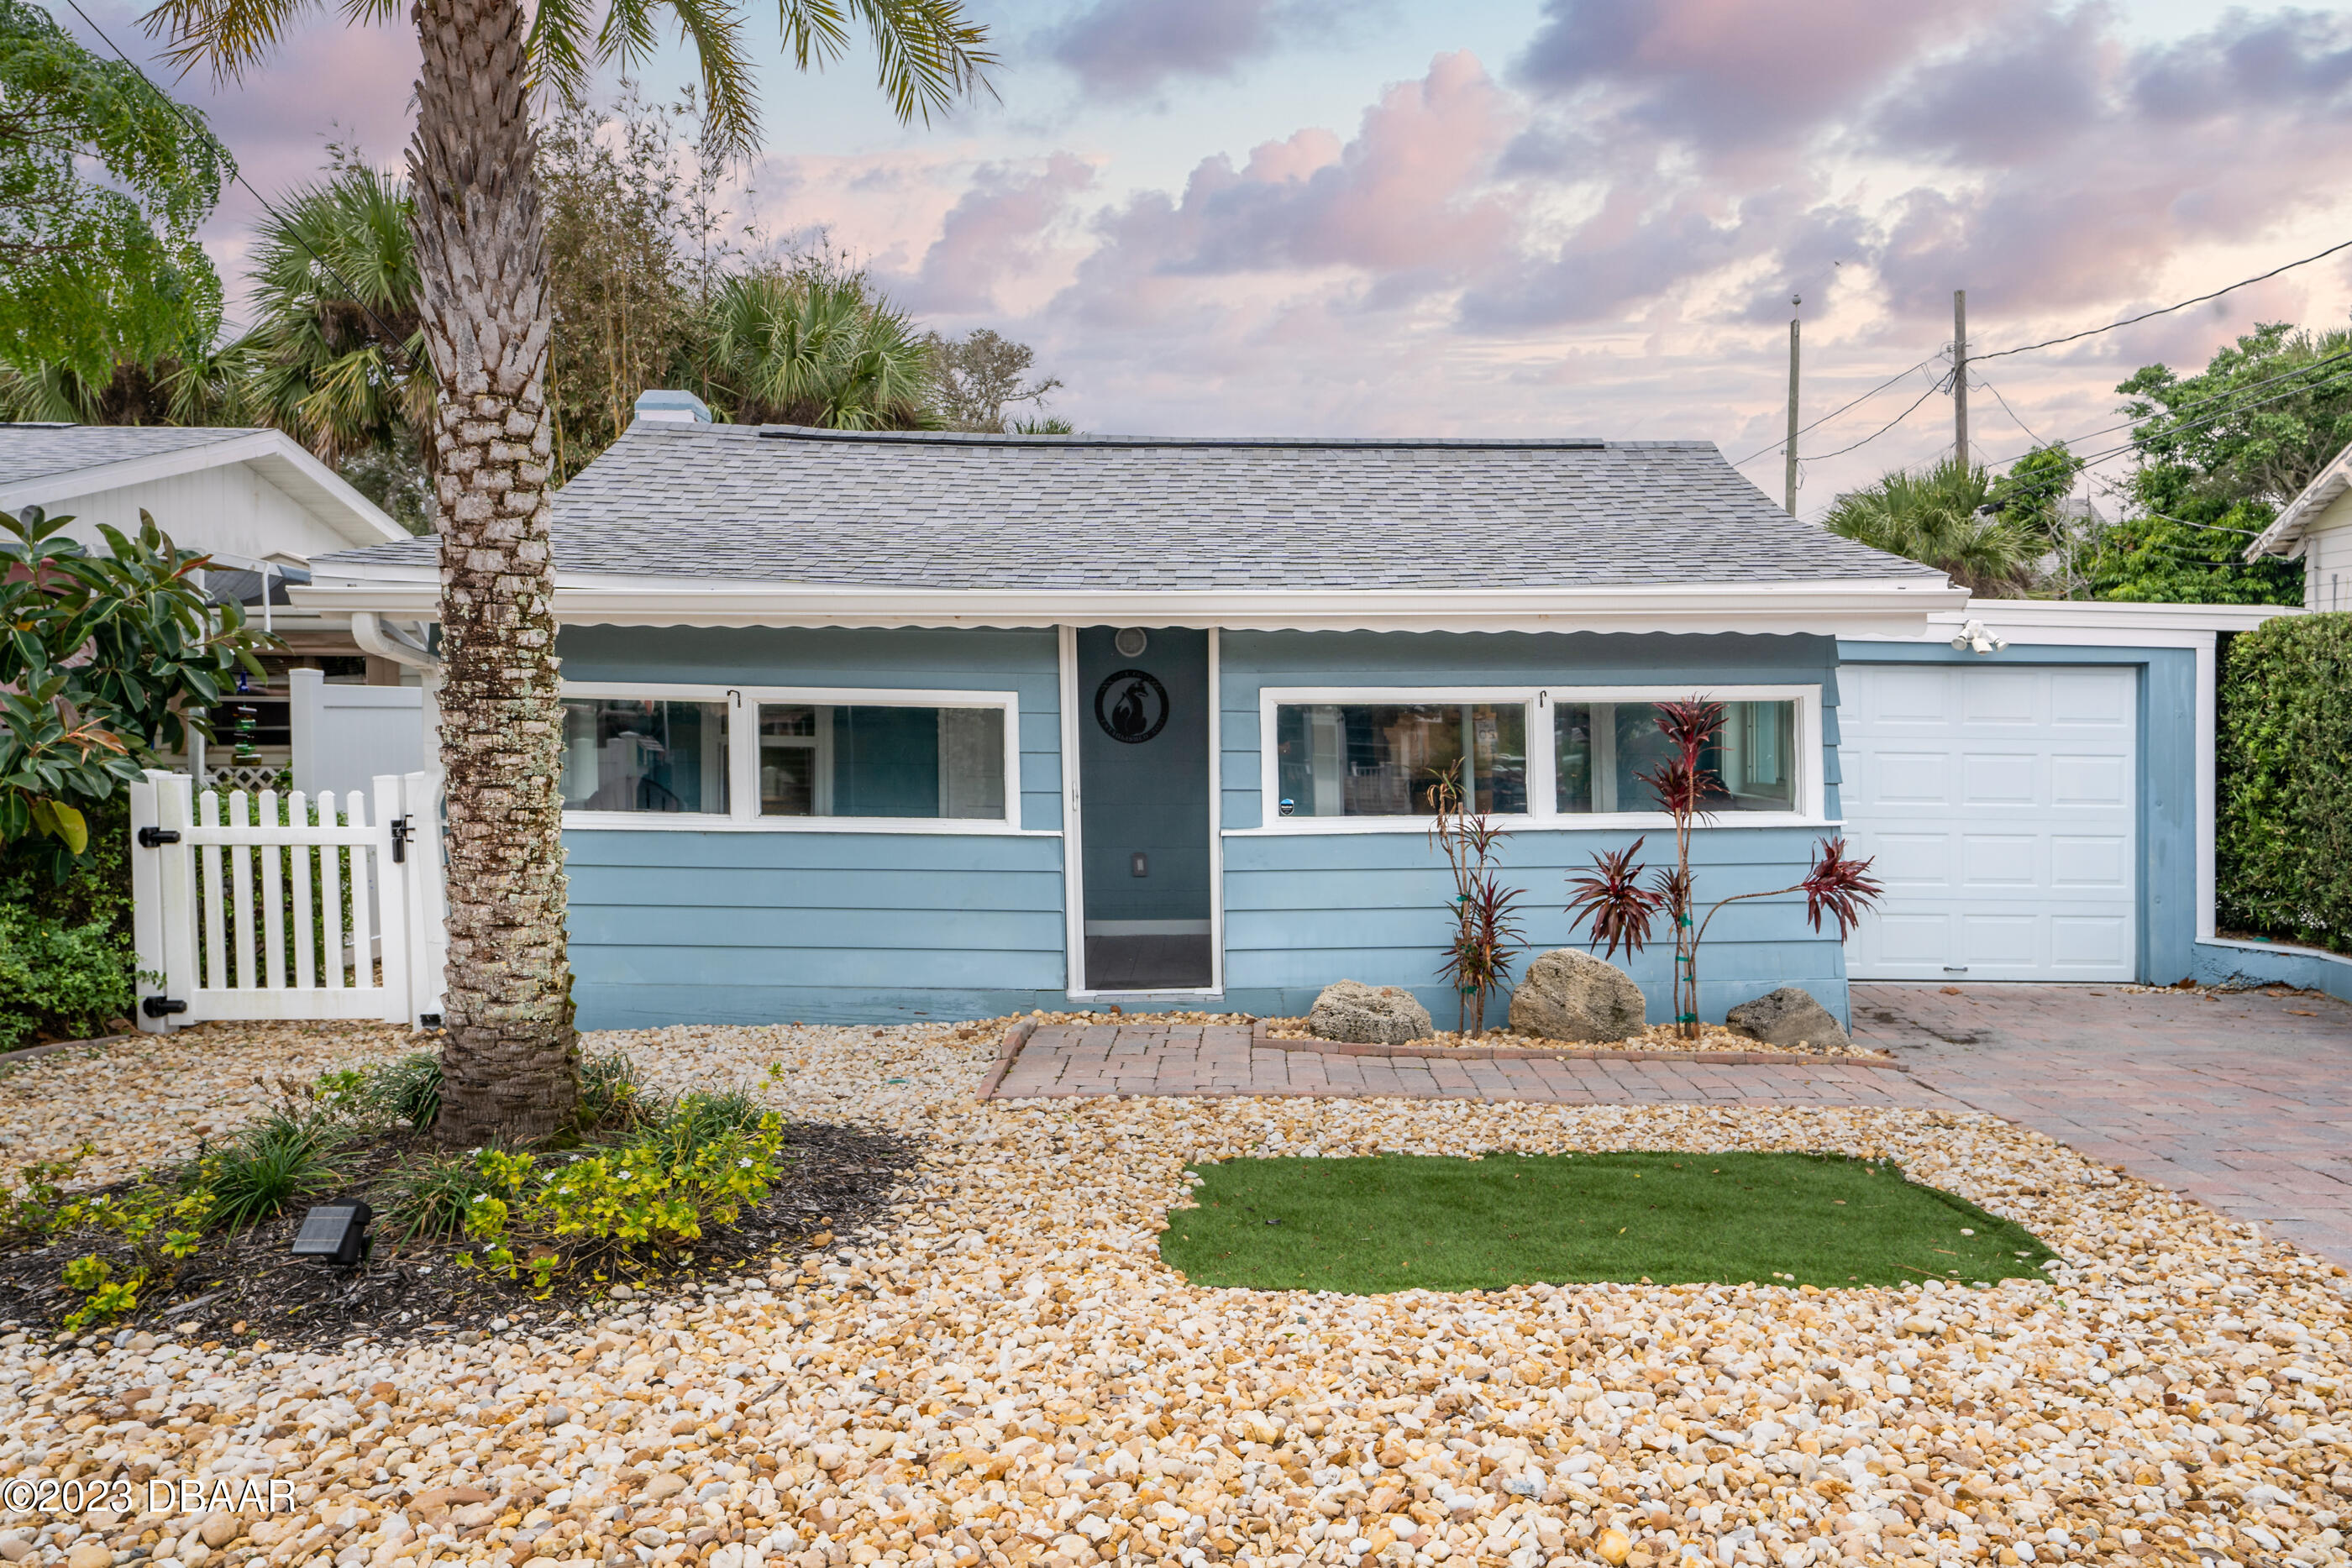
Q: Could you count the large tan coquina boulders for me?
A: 3